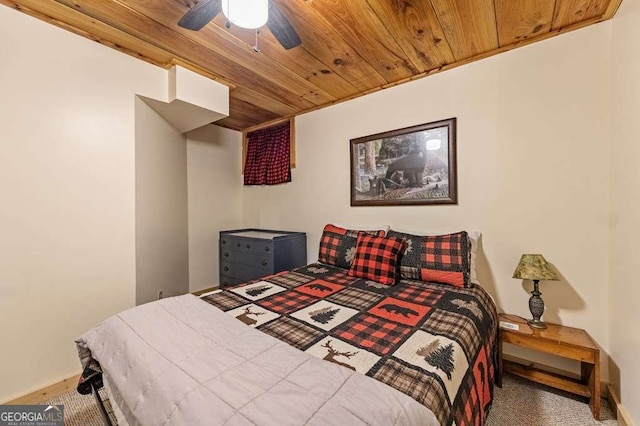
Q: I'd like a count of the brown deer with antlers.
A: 2